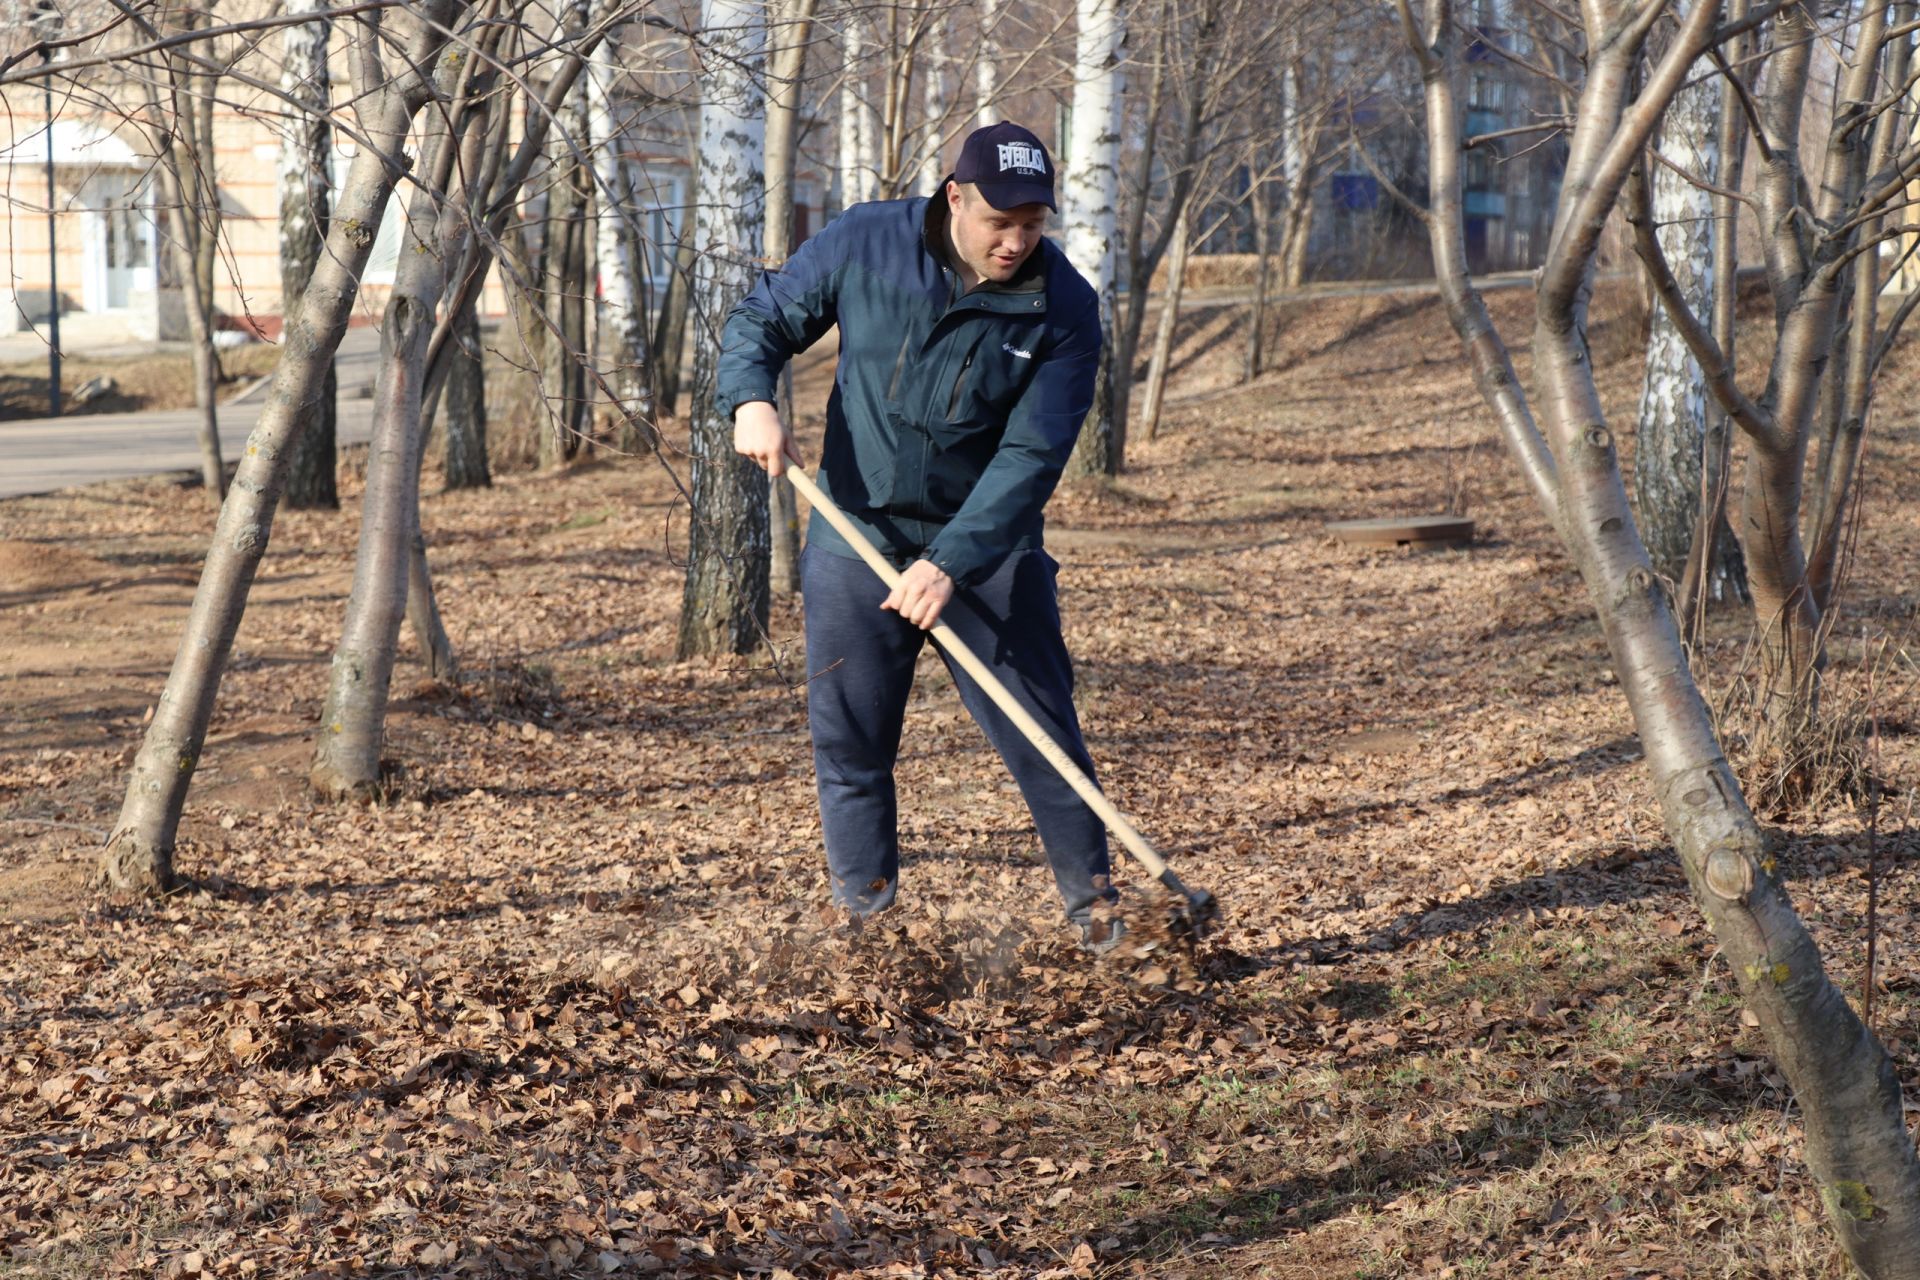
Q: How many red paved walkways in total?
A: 0